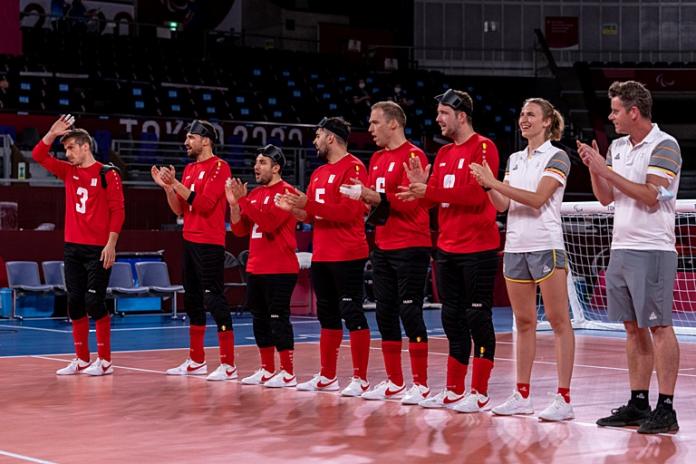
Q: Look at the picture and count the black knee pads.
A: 12